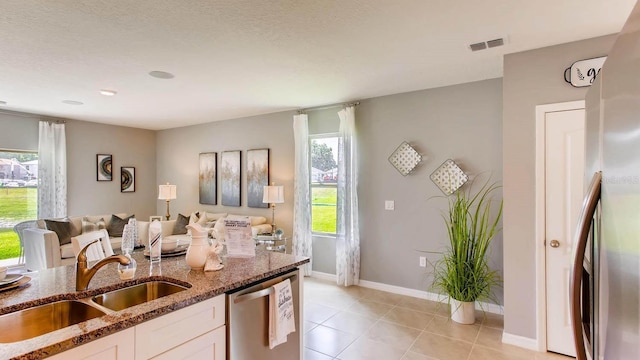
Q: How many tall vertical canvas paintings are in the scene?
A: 3